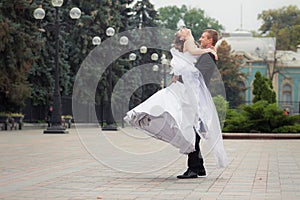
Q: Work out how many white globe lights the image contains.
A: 10